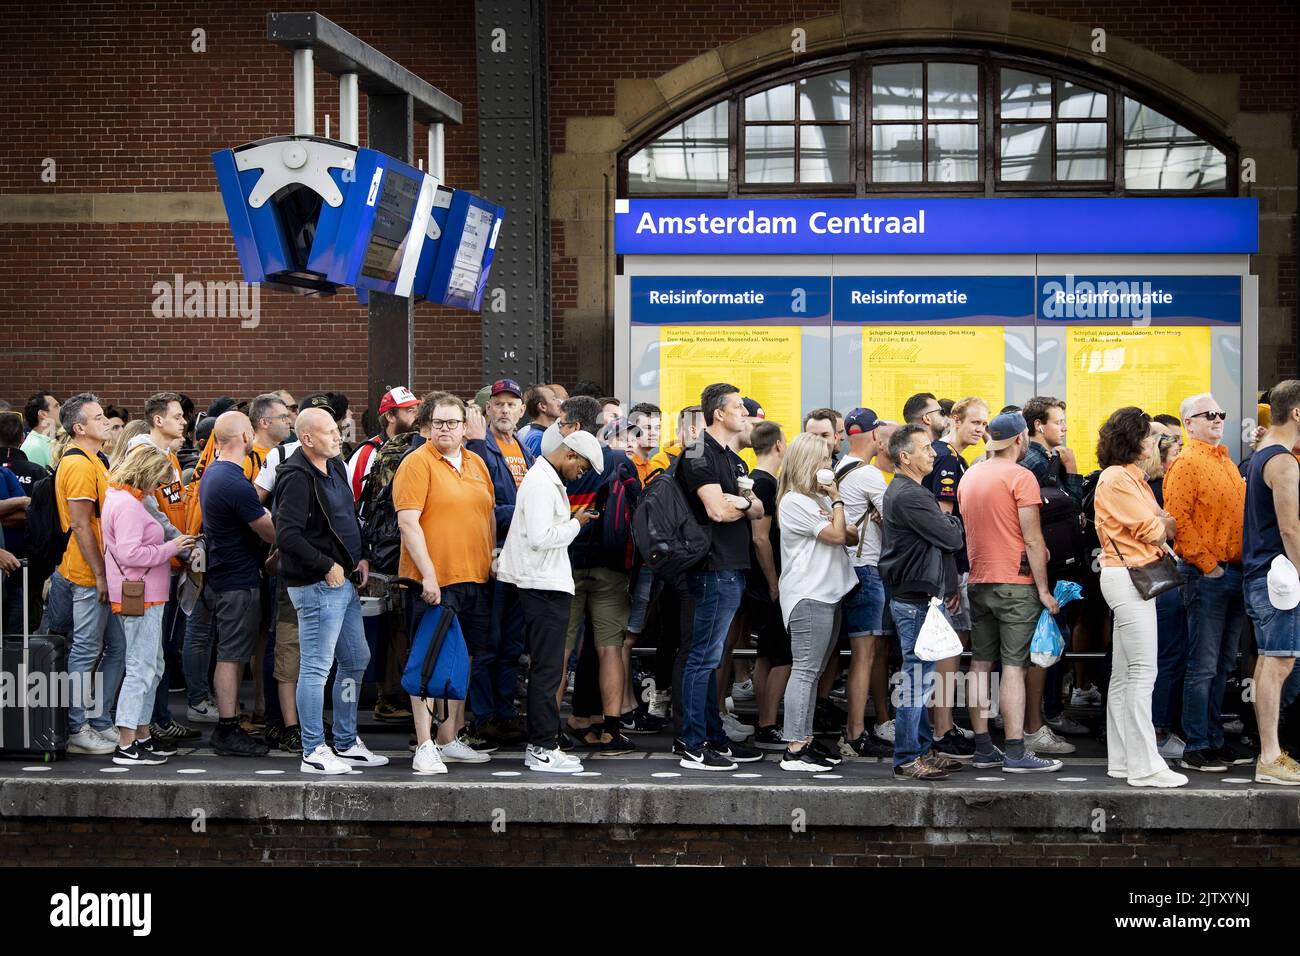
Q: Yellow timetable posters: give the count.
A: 3